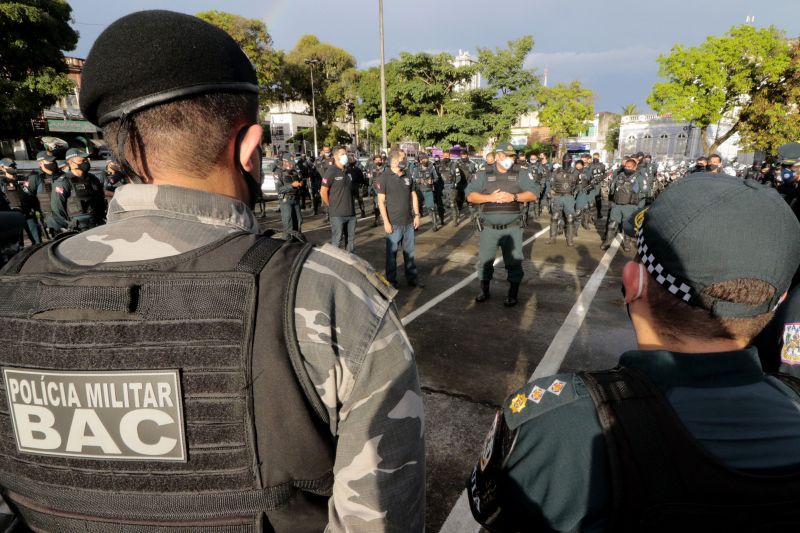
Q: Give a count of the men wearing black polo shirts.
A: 2